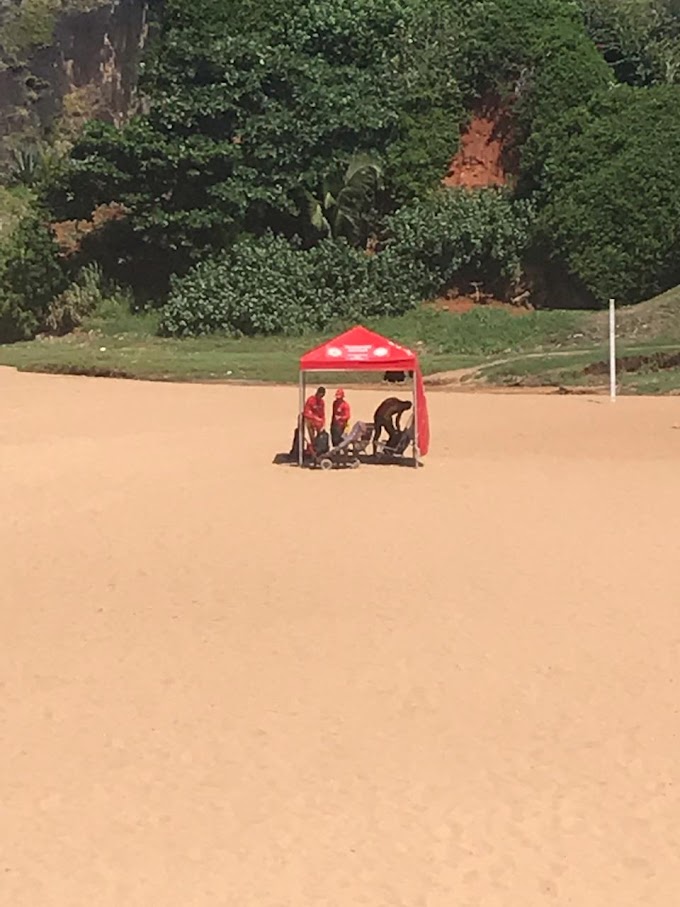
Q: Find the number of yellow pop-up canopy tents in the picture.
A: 0